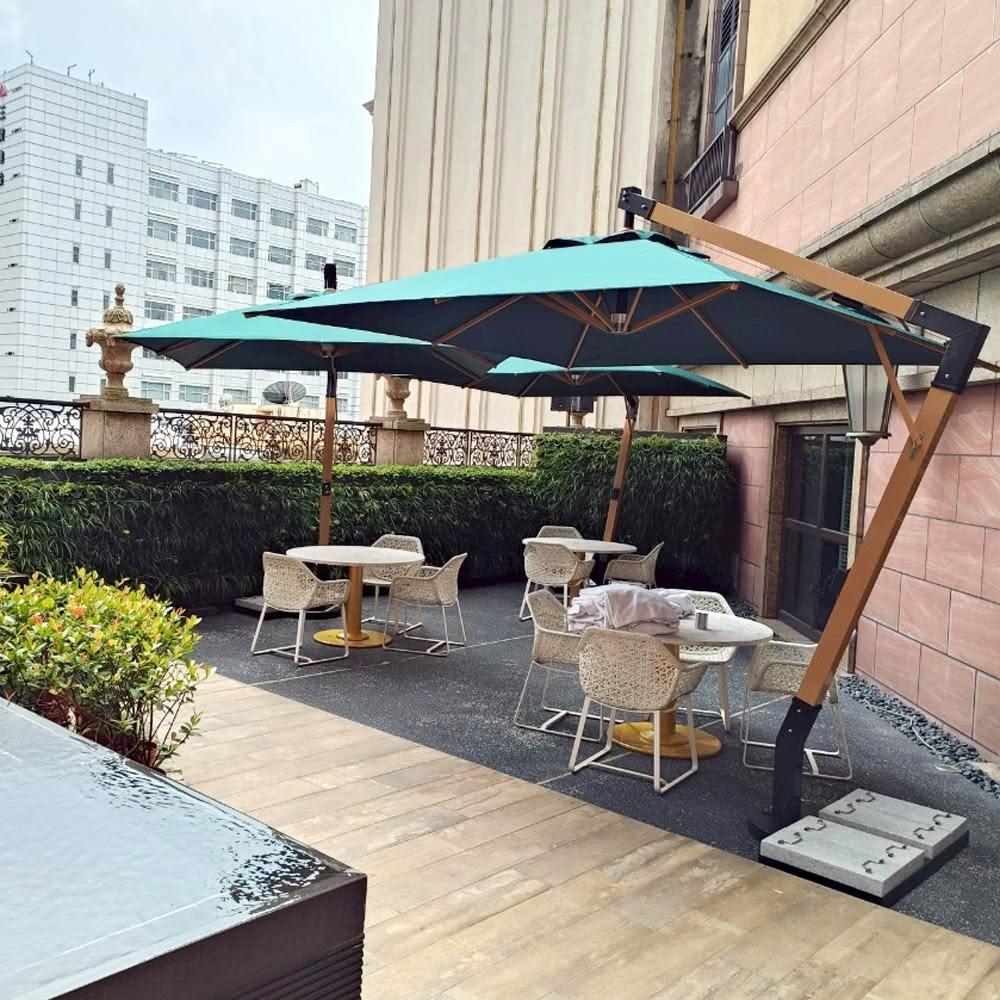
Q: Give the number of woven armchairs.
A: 10